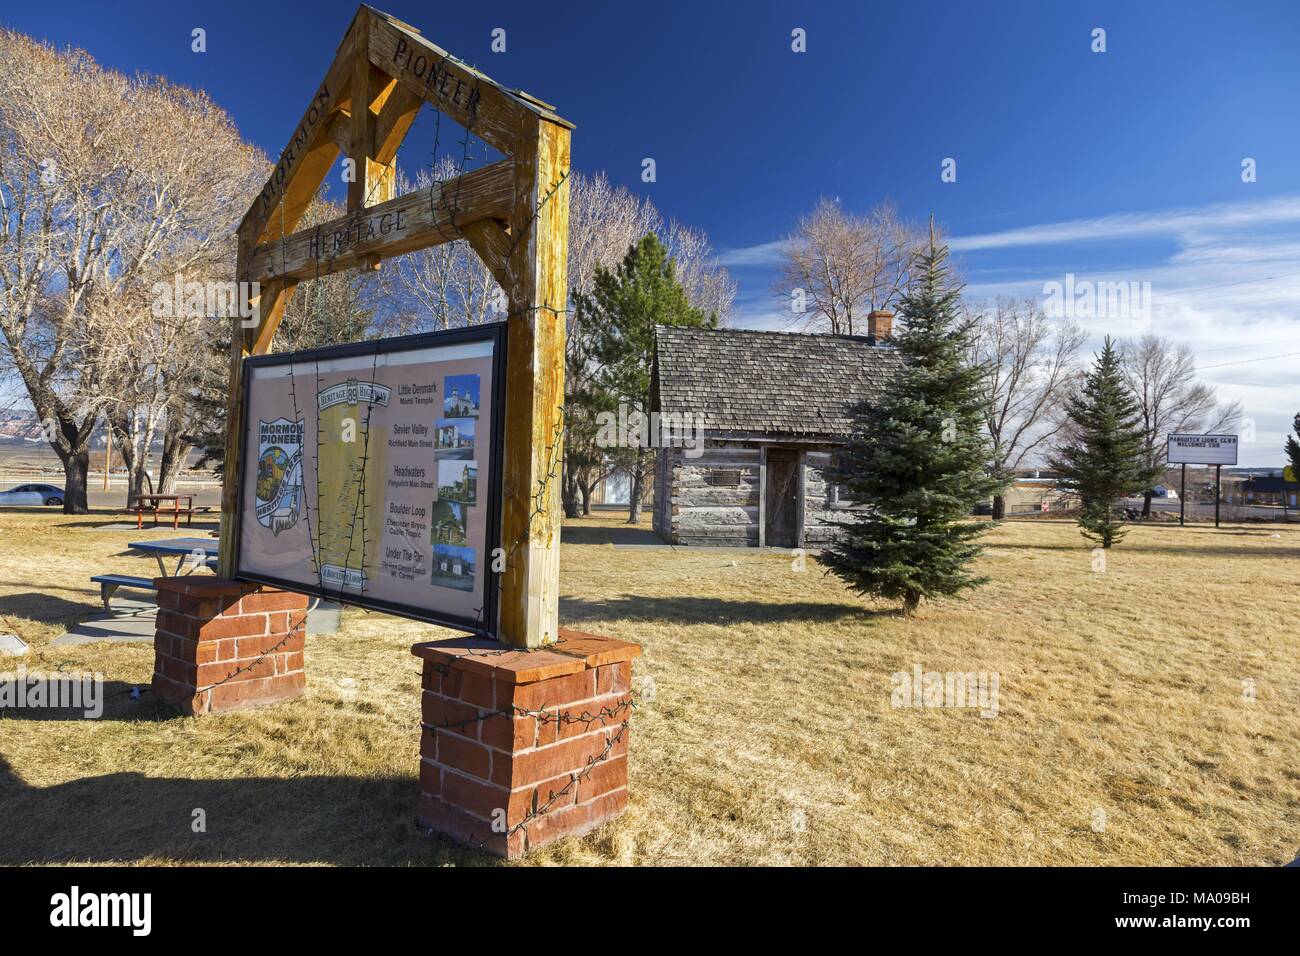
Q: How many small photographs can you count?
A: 5